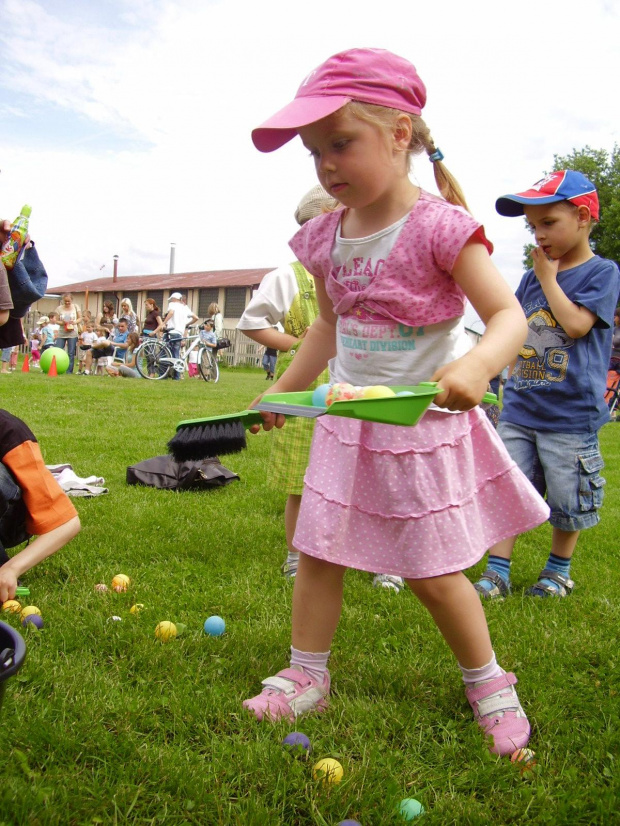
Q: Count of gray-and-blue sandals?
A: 2